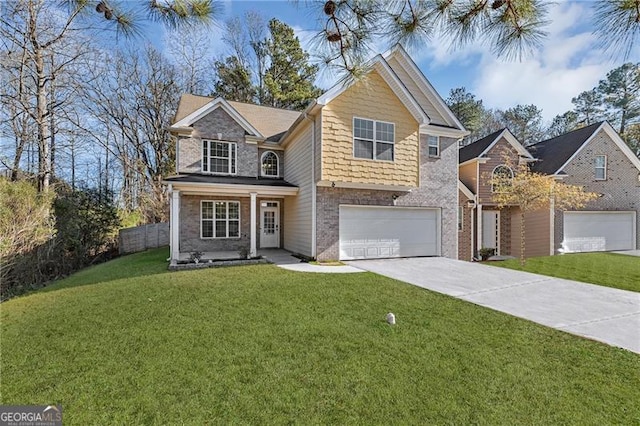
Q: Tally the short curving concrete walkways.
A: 1